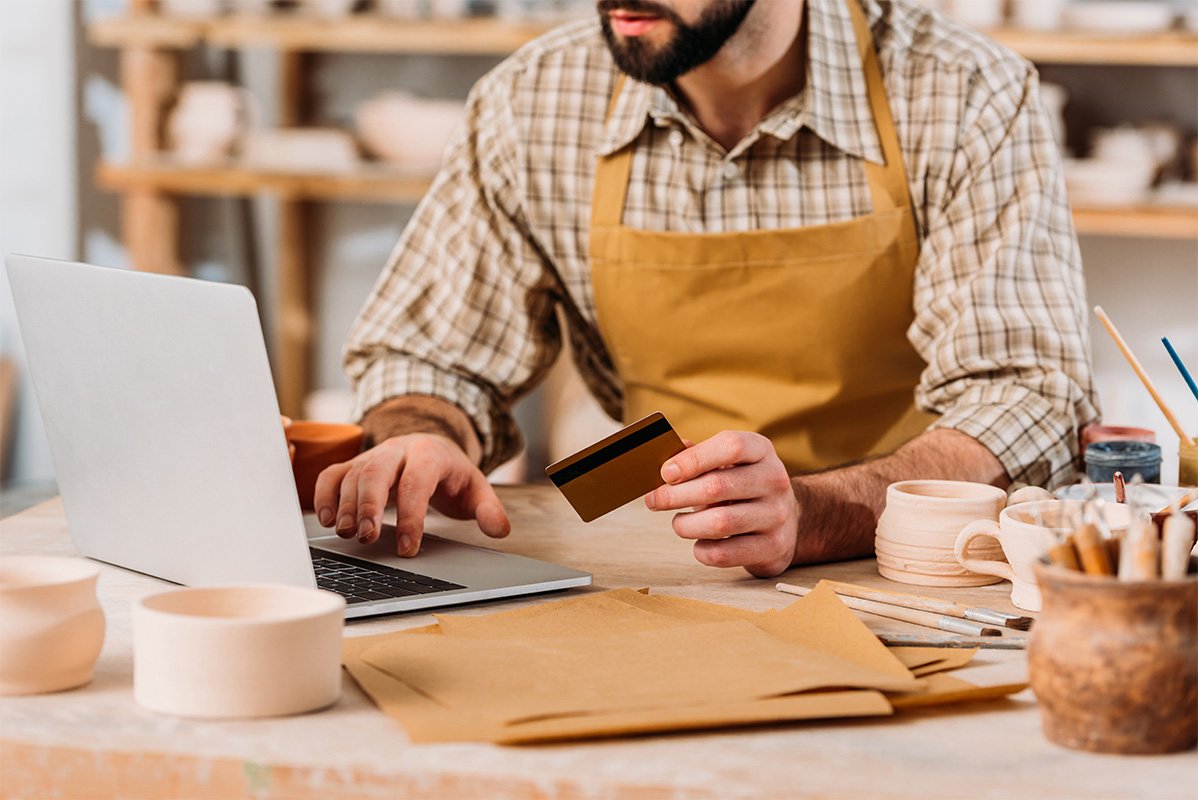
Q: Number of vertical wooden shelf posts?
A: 2